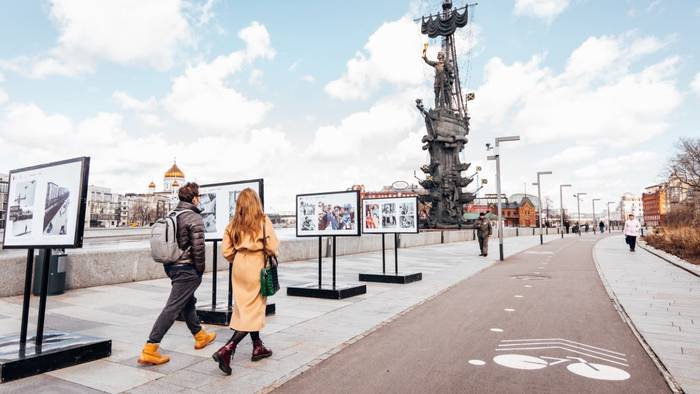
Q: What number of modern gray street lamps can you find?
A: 6